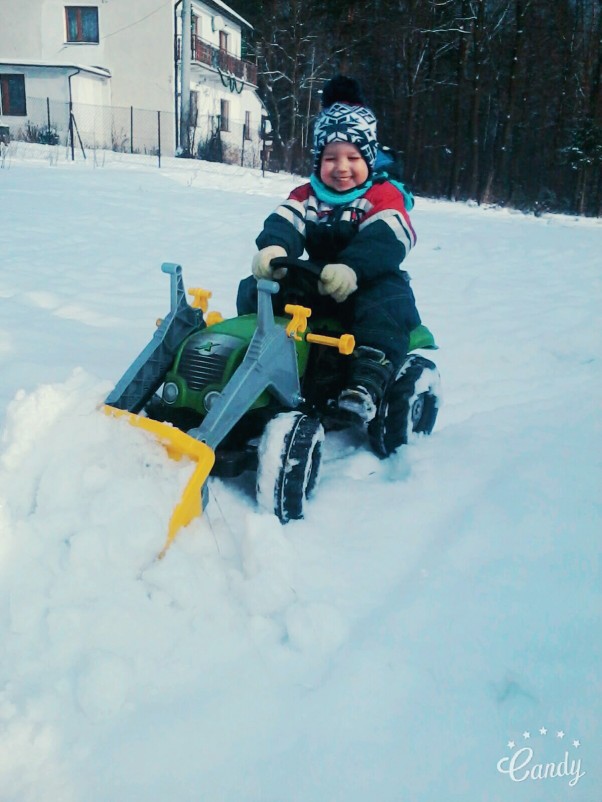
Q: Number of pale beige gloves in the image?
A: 2